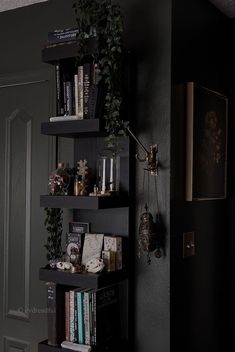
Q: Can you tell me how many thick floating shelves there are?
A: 5